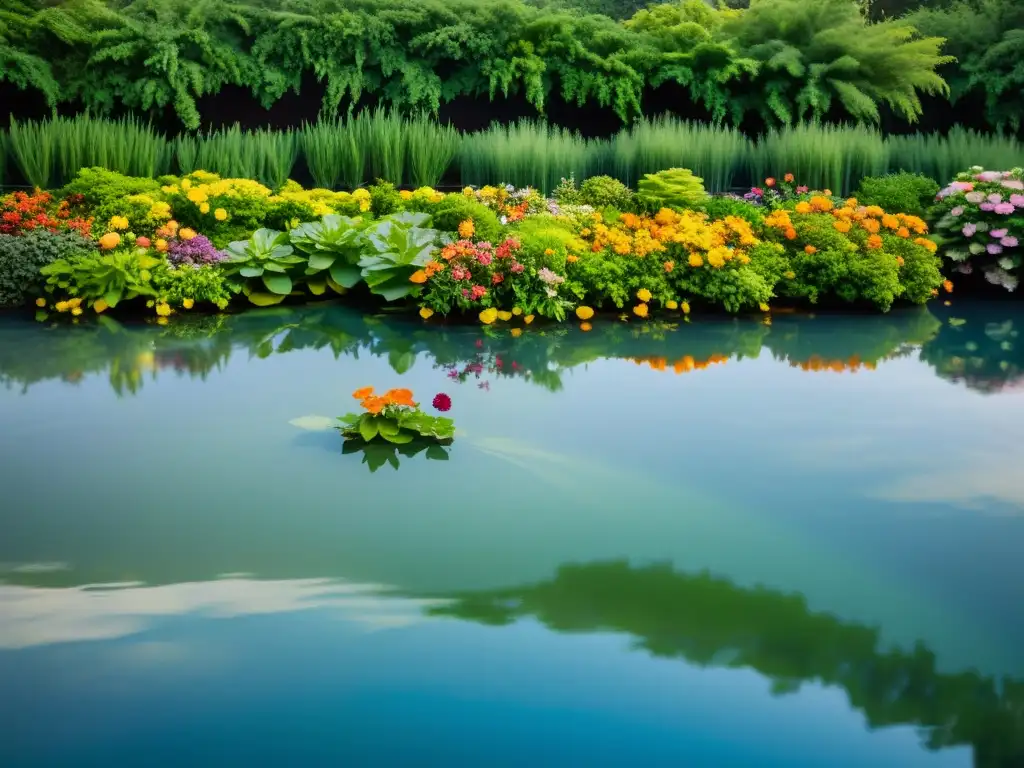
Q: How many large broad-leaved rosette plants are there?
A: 3